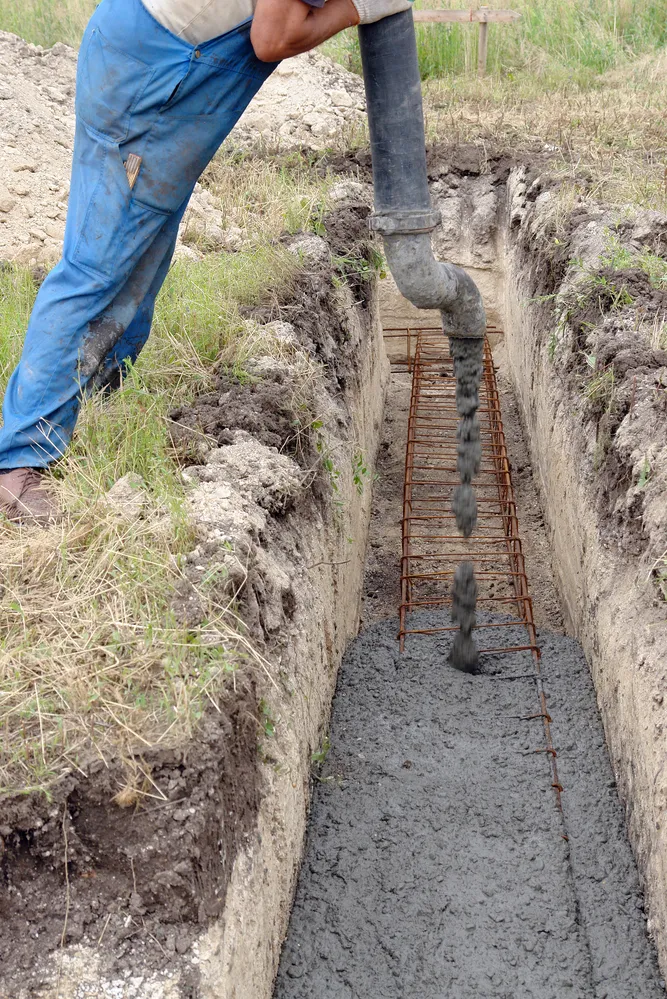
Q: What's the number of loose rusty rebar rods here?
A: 0